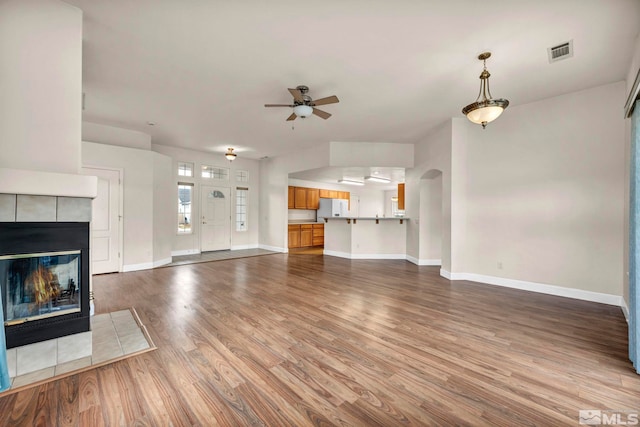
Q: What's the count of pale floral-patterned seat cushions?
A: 0